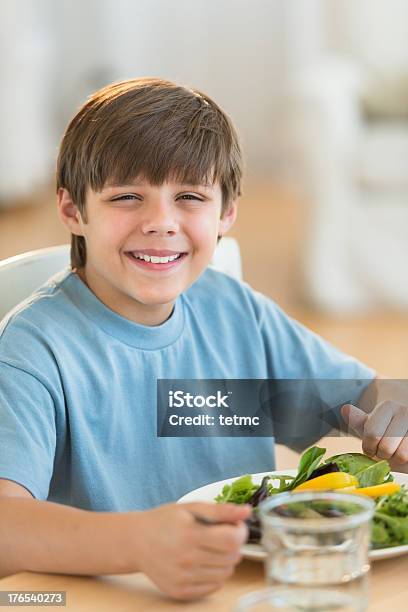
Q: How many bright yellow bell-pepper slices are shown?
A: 2